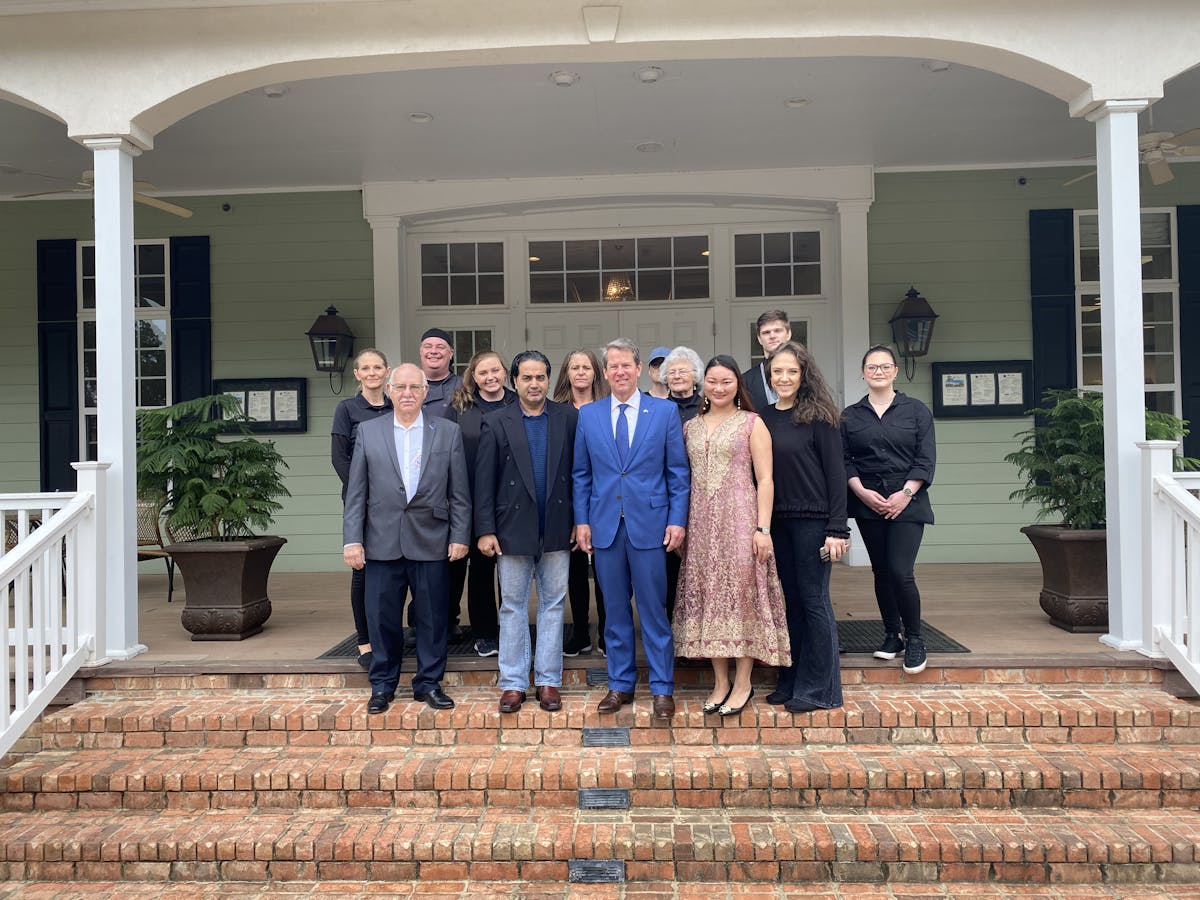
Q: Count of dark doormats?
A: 2